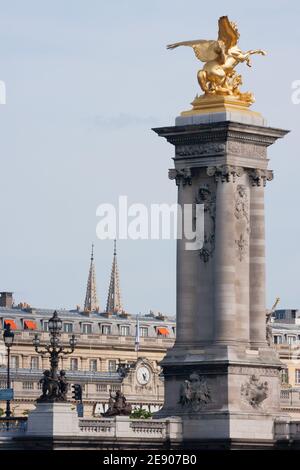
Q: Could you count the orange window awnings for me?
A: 3